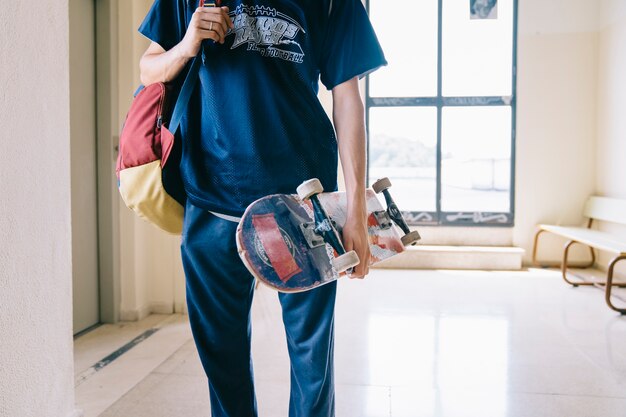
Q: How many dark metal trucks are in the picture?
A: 2